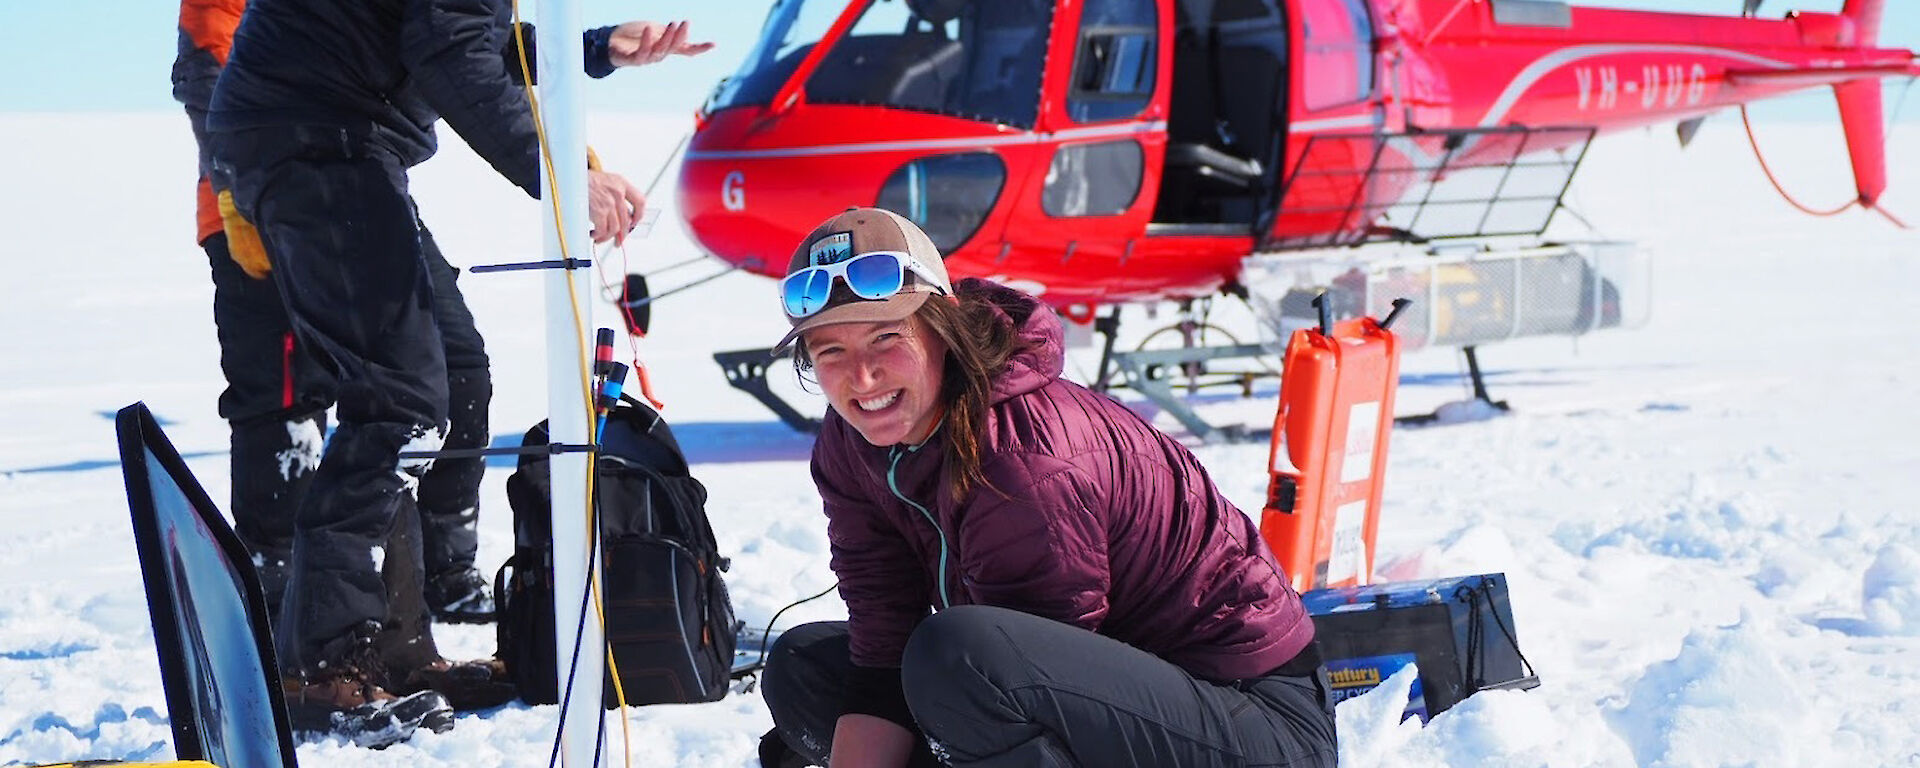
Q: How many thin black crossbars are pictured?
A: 2